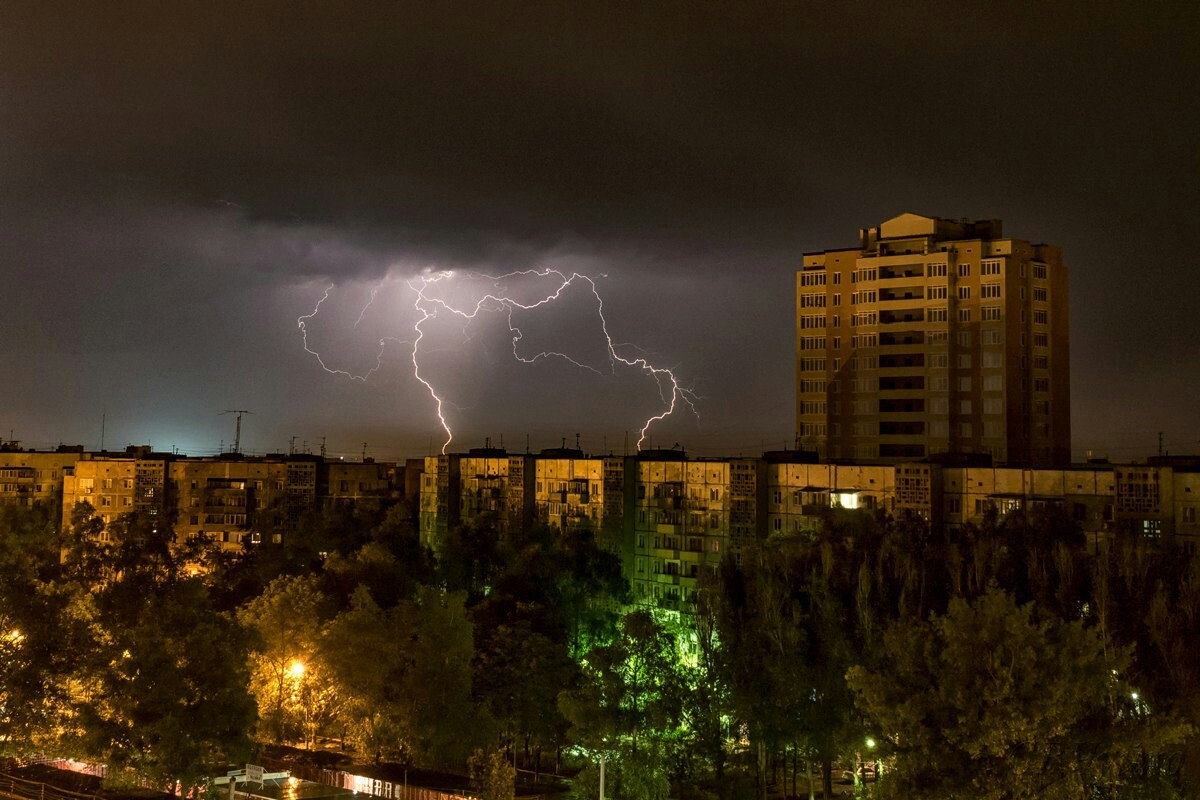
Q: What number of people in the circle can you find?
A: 0